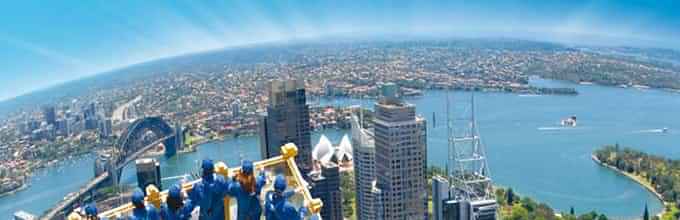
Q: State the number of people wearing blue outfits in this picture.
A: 6